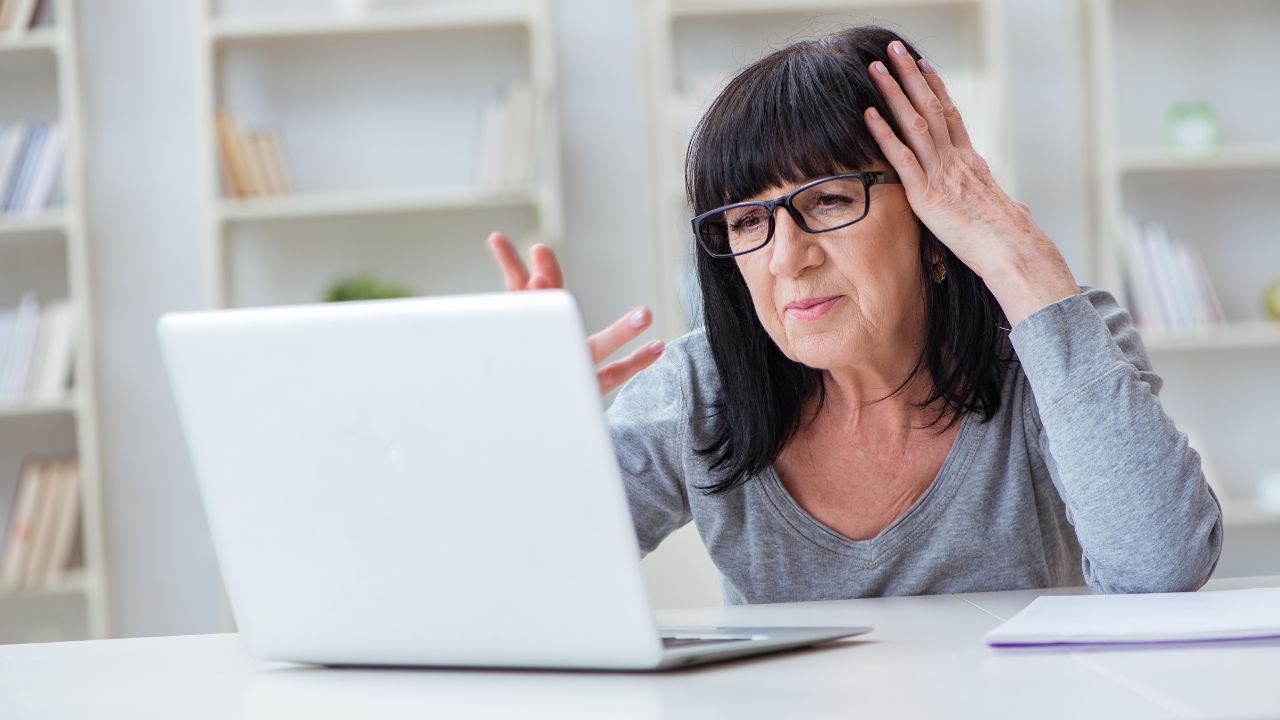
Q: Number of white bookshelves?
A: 4